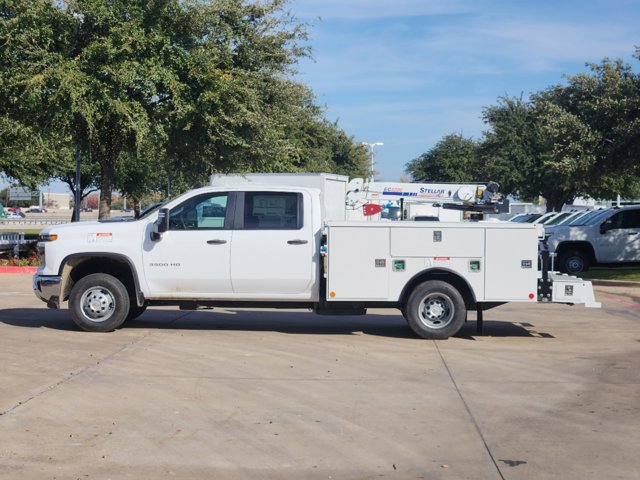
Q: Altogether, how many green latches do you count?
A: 2